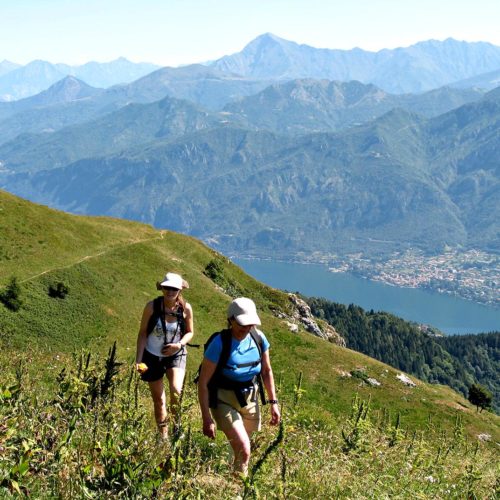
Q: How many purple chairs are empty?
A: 0